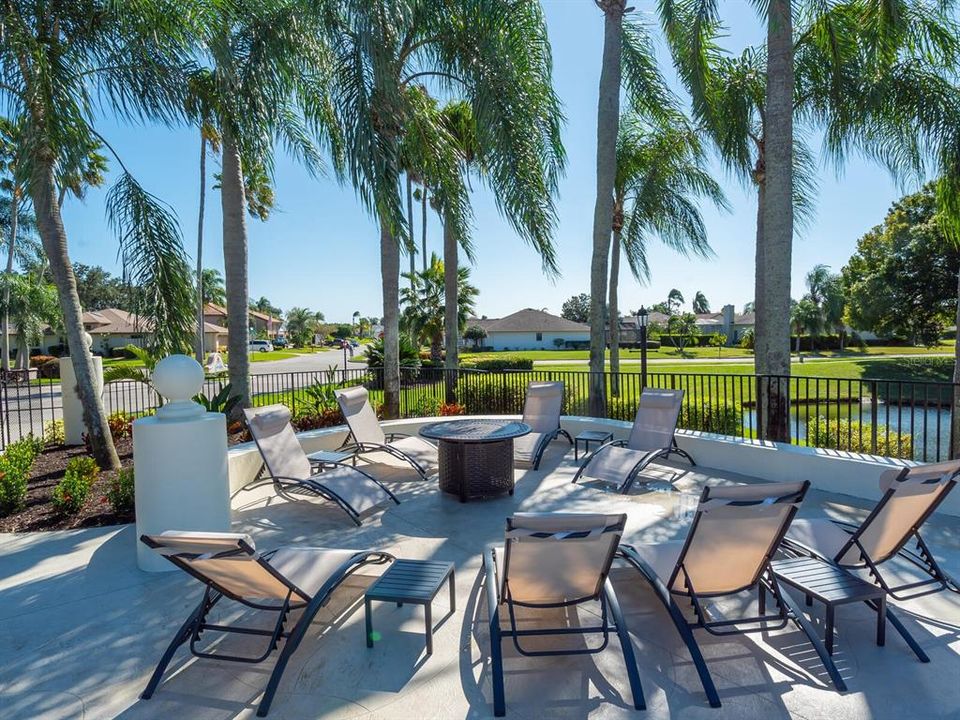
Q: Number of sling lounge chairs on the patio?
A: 8